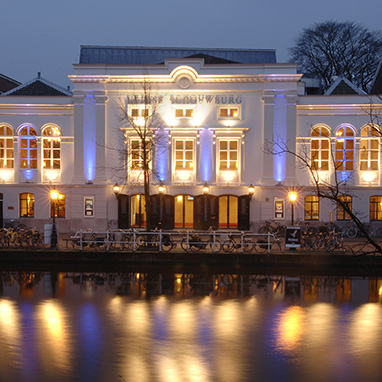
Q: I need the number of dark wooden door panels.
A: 6